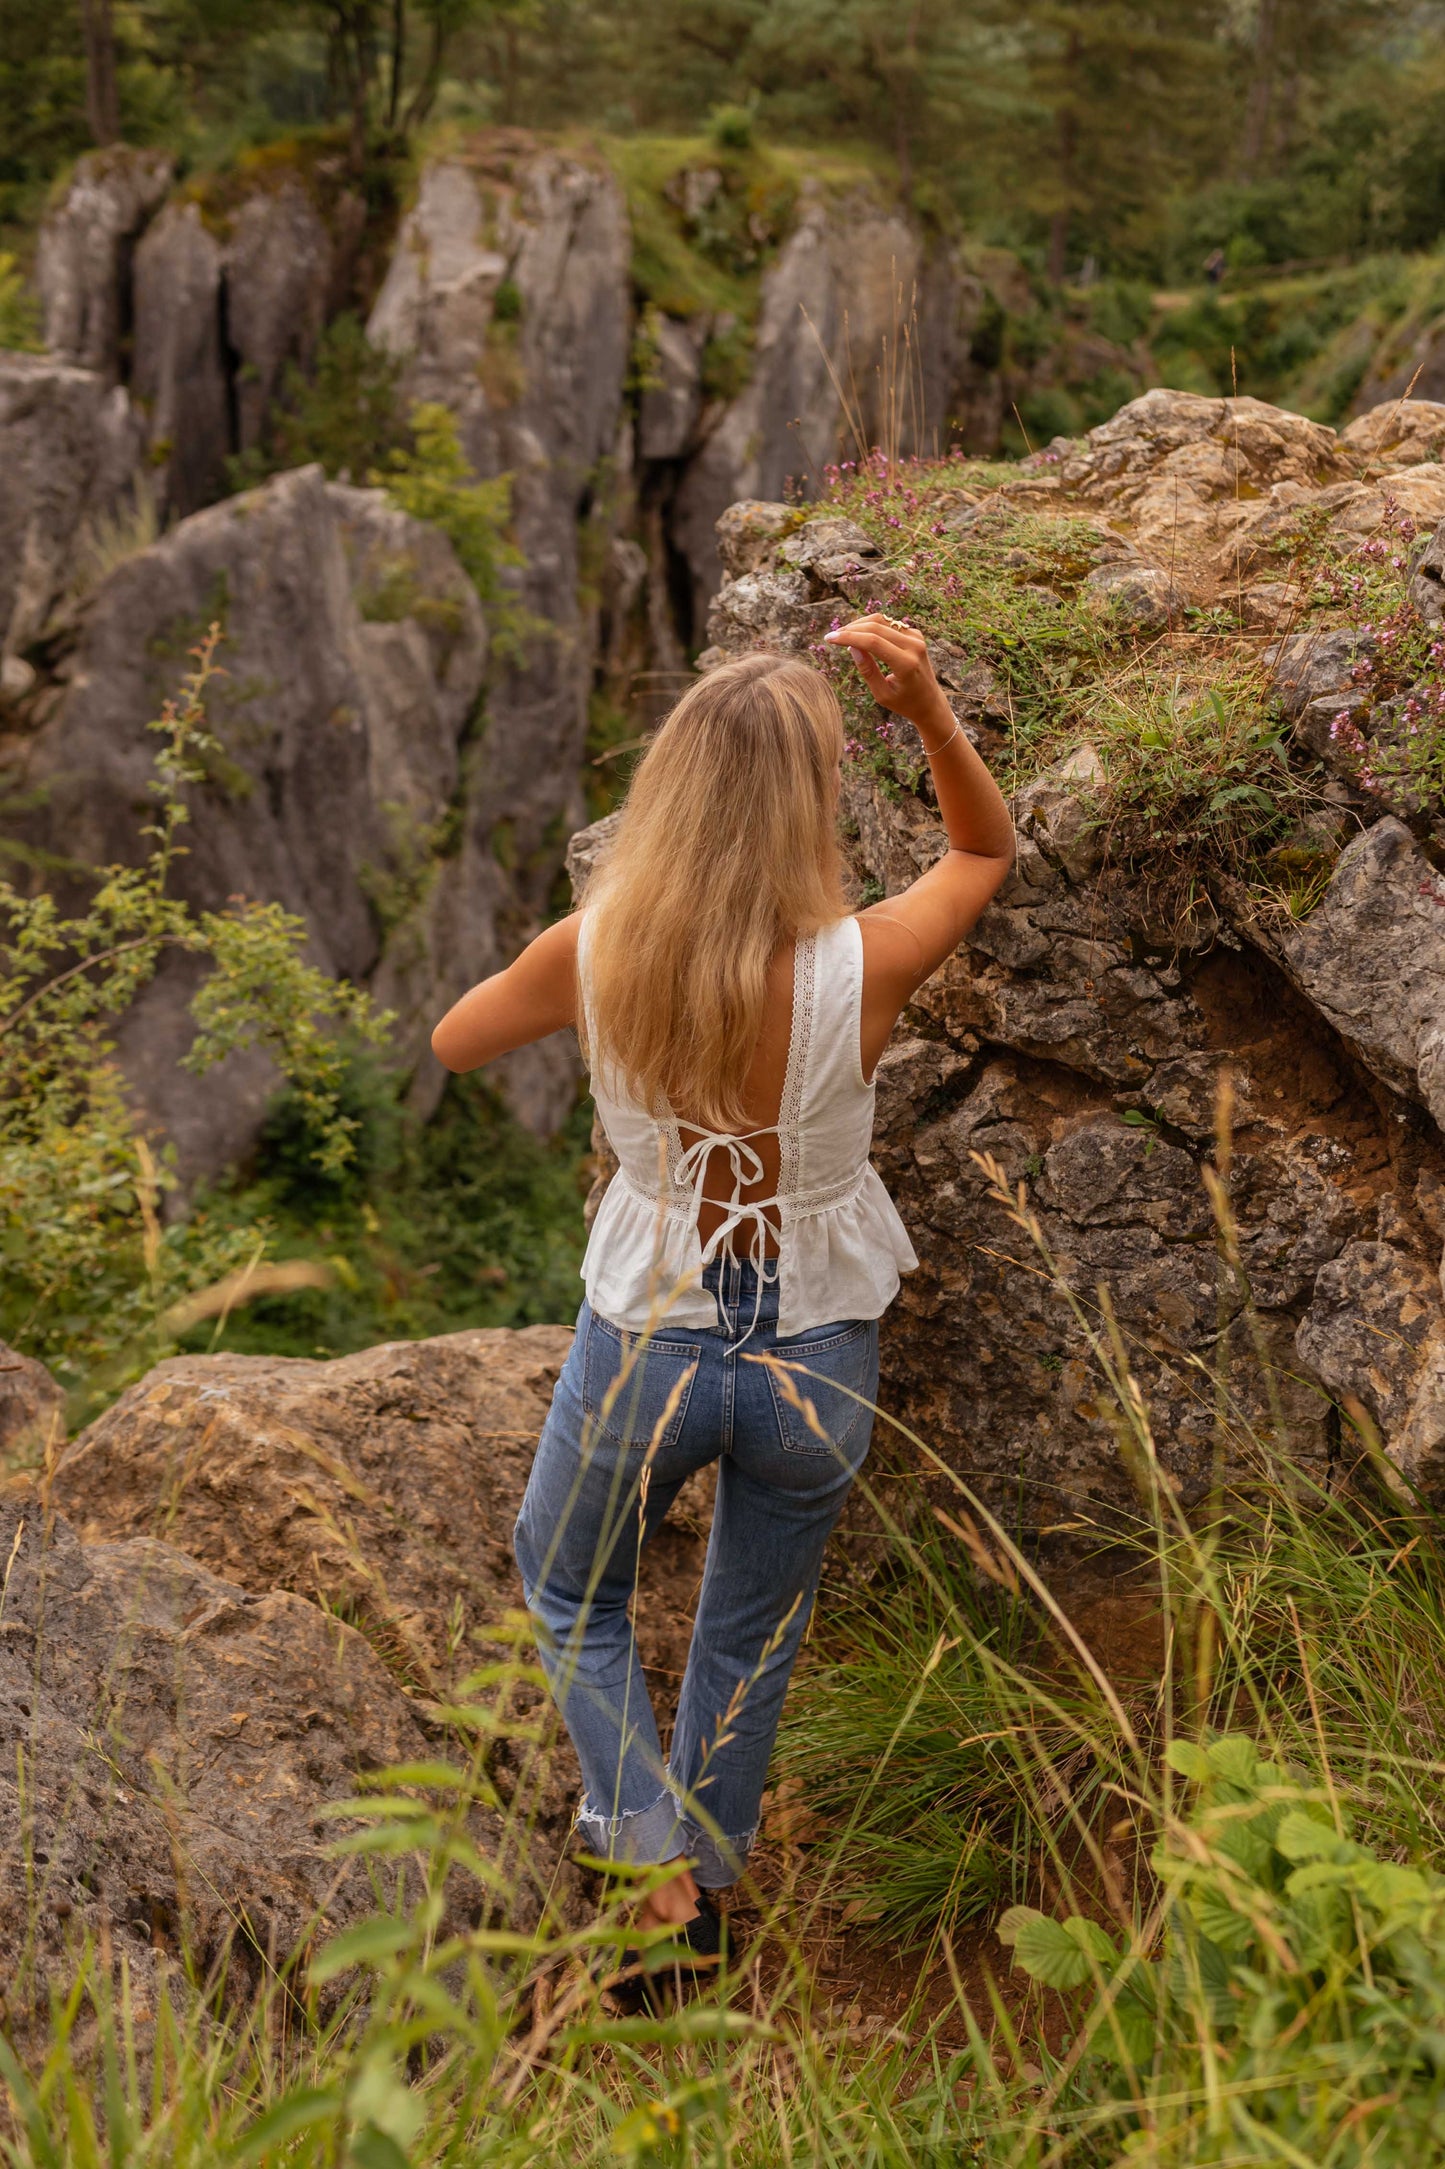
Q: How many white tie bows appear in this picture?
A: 2